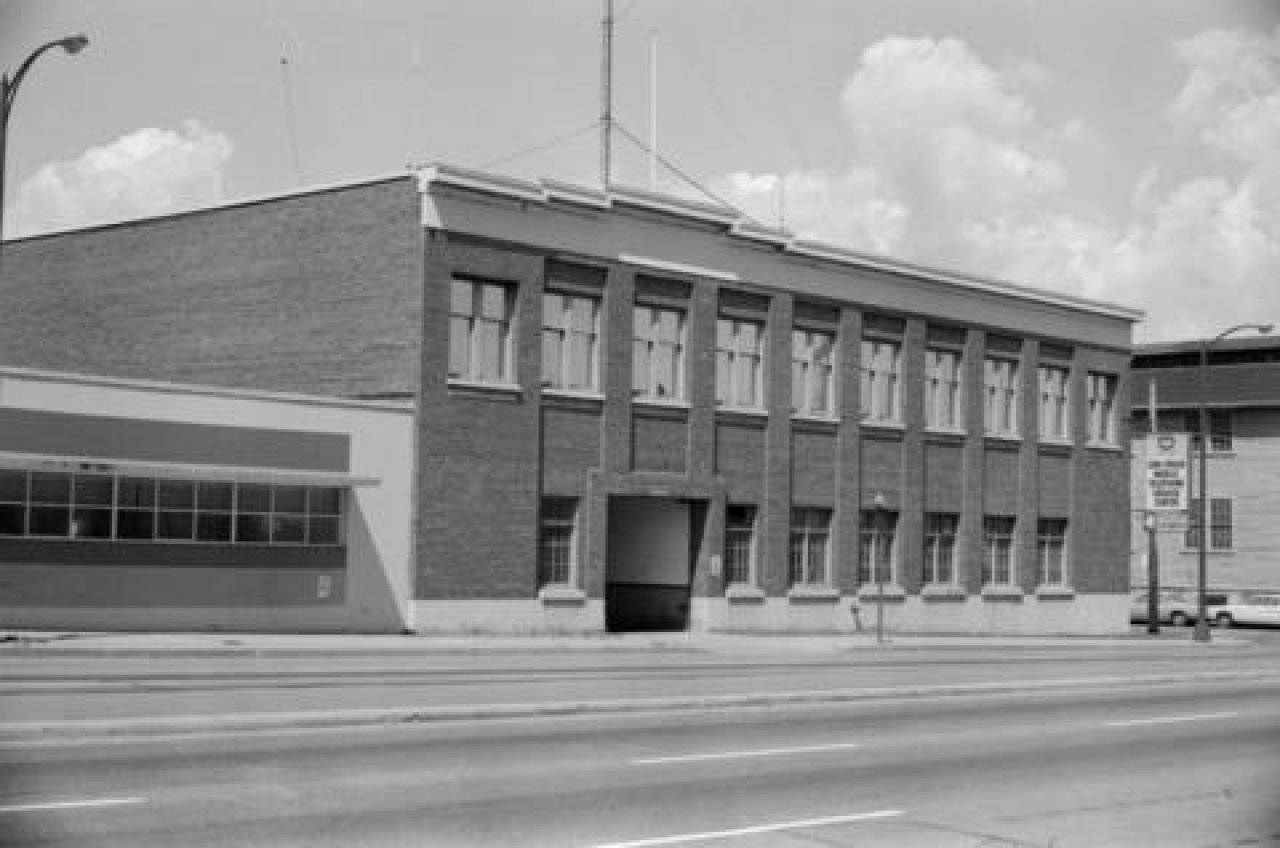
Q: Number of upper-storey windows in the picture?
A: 10